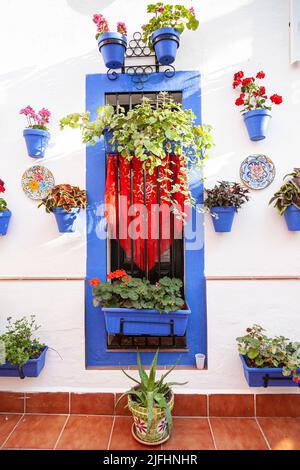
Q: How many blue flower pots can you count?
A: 11